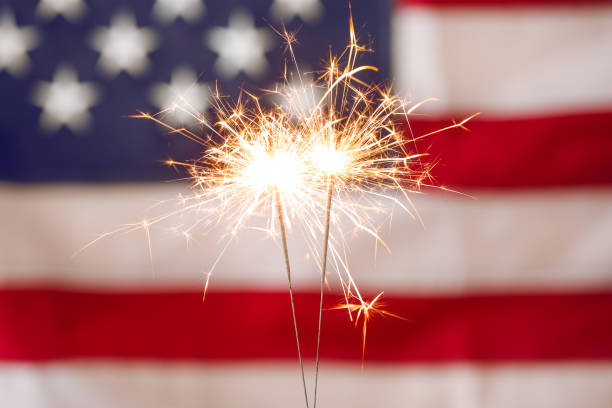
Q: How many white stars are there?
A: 9